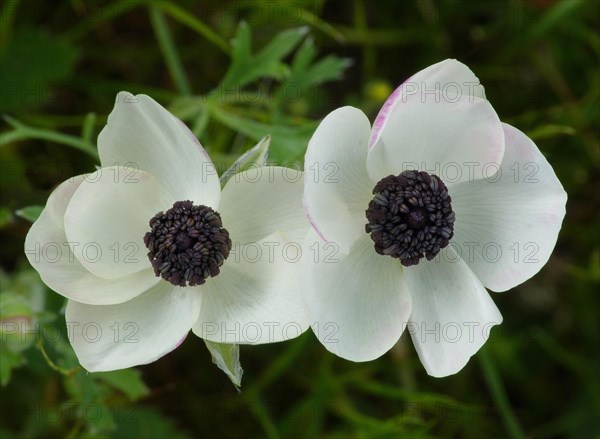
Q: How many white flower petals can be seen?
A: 12